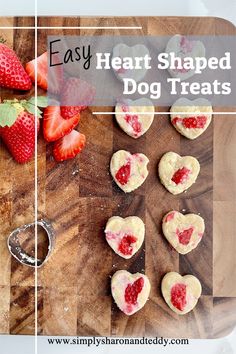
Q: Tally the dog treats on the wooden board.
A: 10